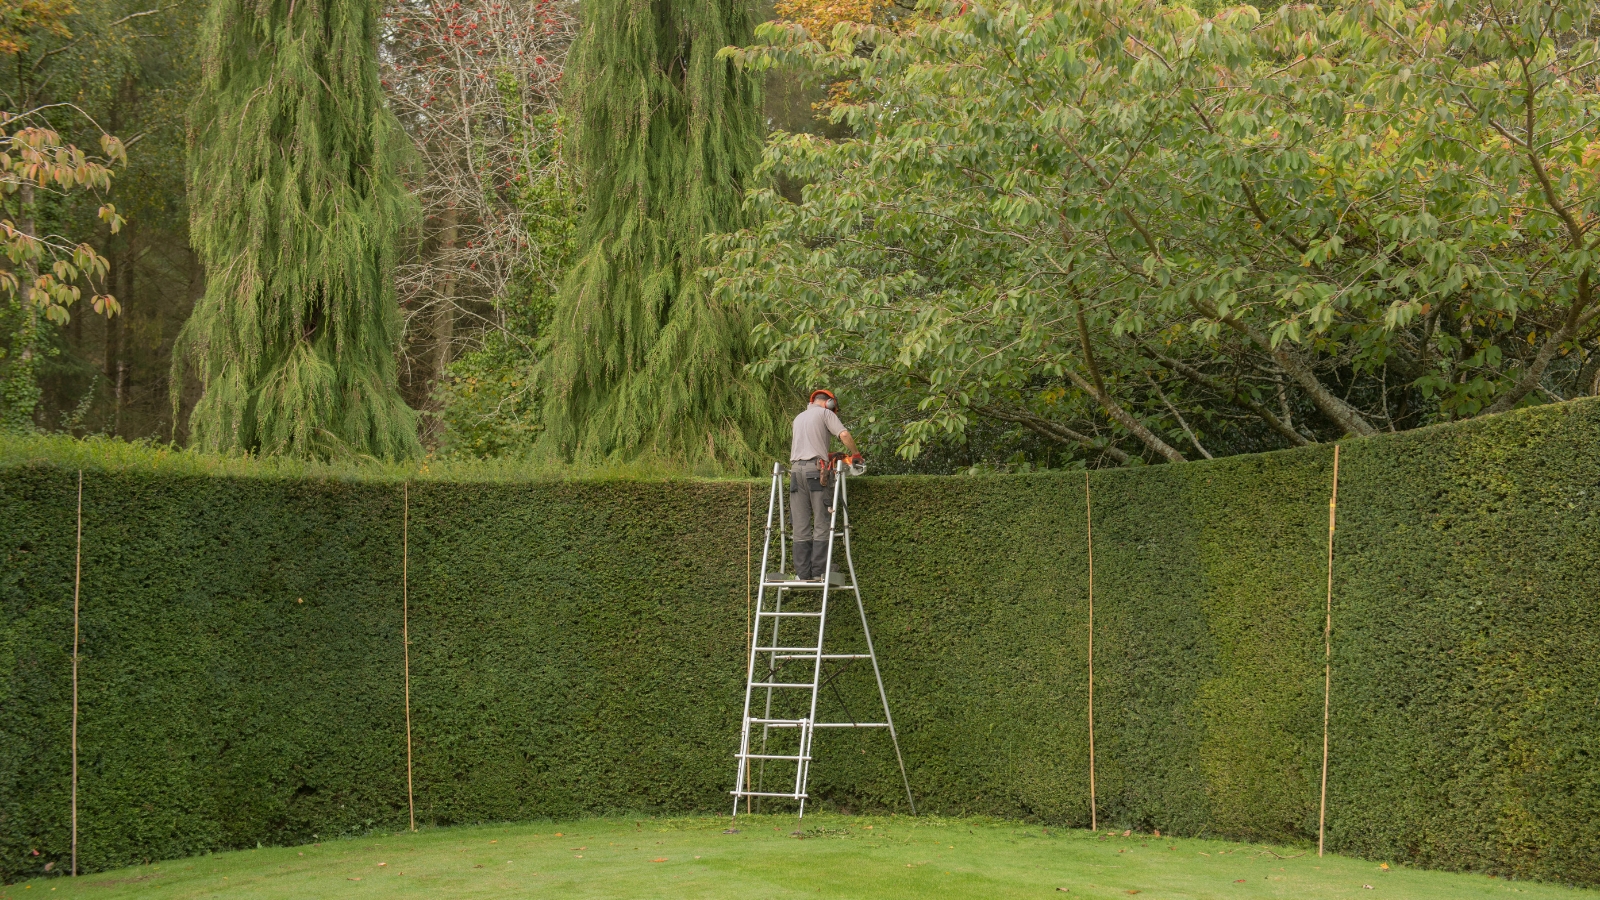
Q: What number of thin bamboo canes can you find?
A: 5